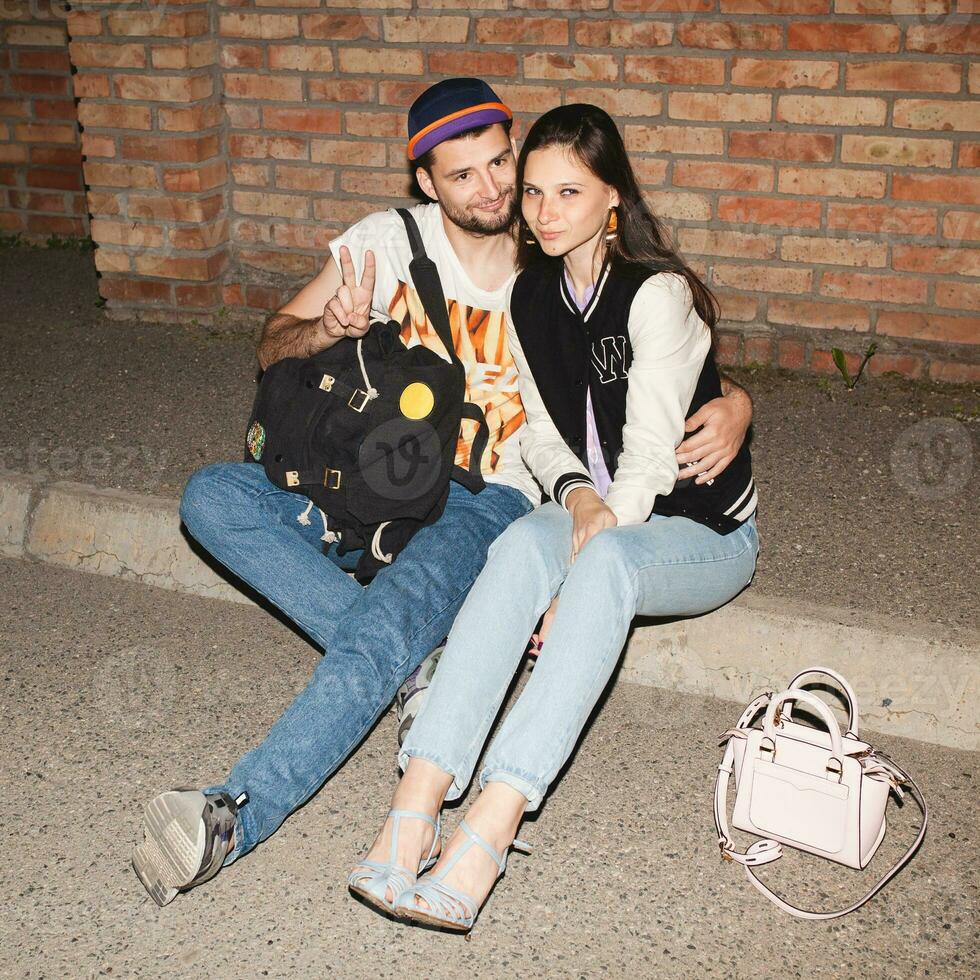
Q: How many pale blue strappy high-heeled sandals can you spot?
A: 2